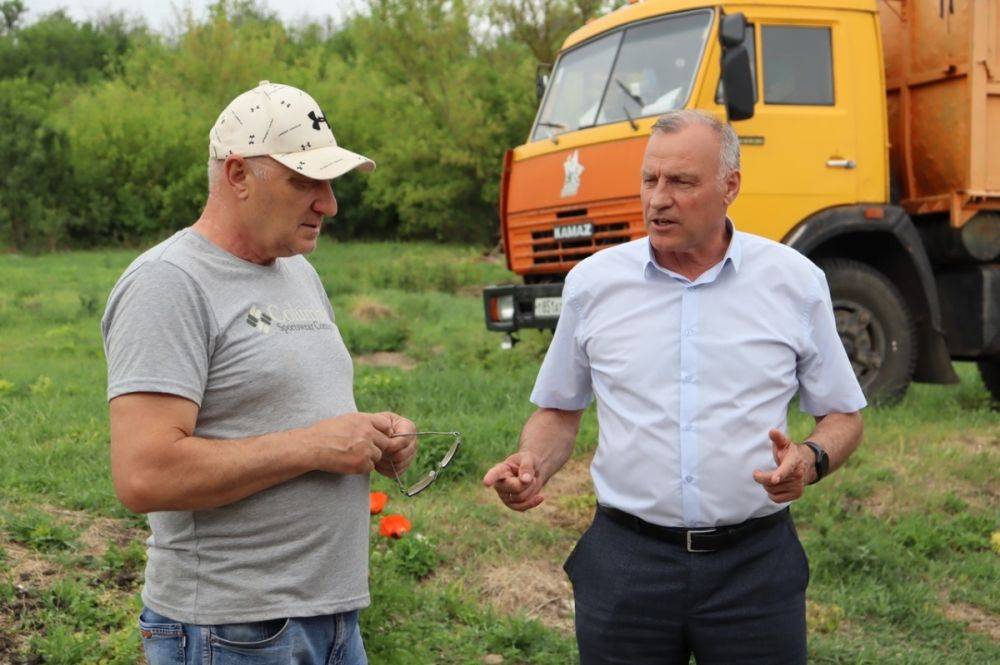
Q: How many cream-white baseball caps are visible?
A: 1